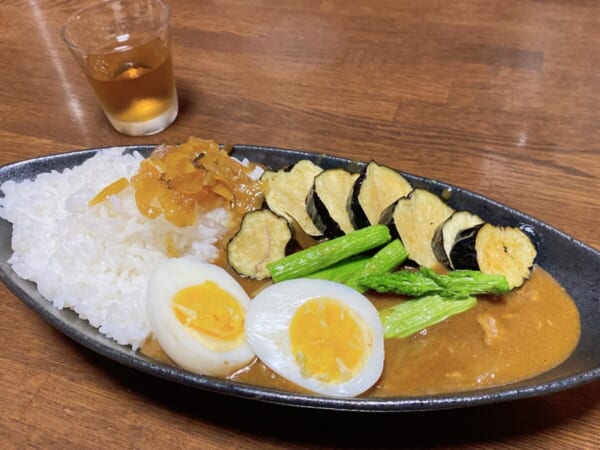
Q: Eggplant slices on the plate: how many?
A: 7